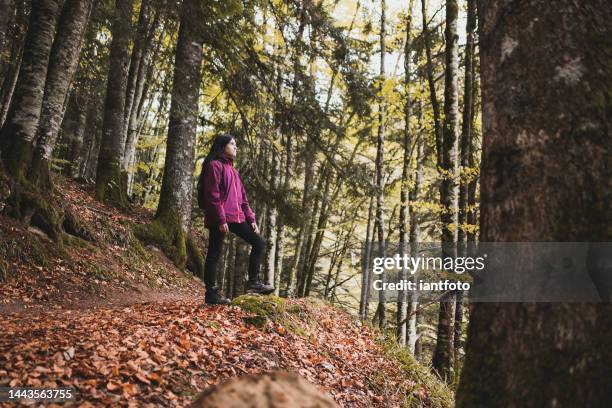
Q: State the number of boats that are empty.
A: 0